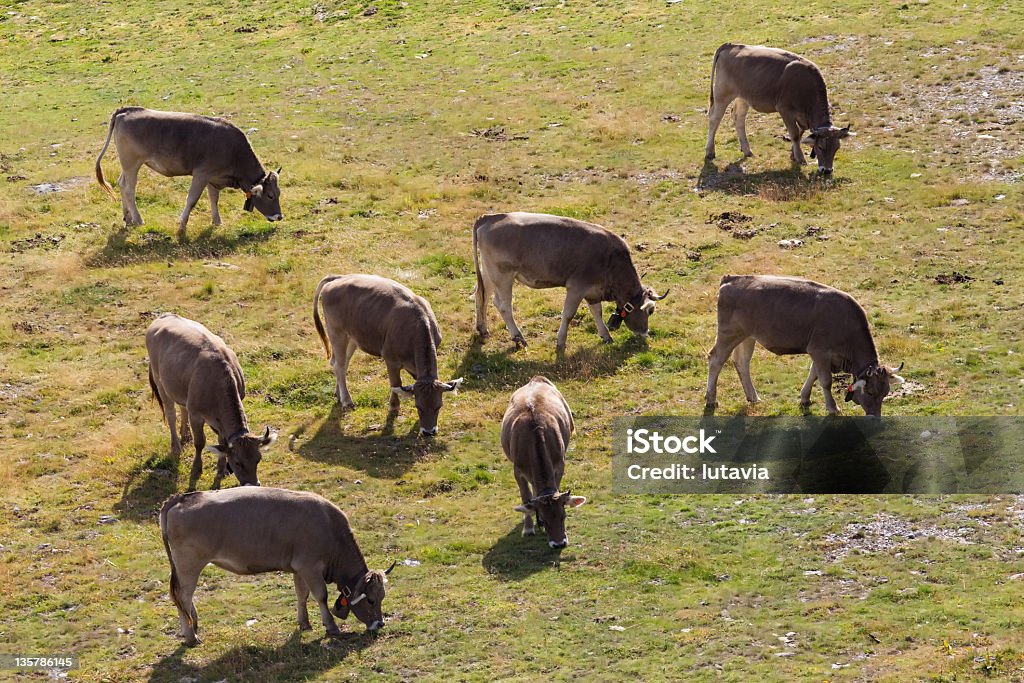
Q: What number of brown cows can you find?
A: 8